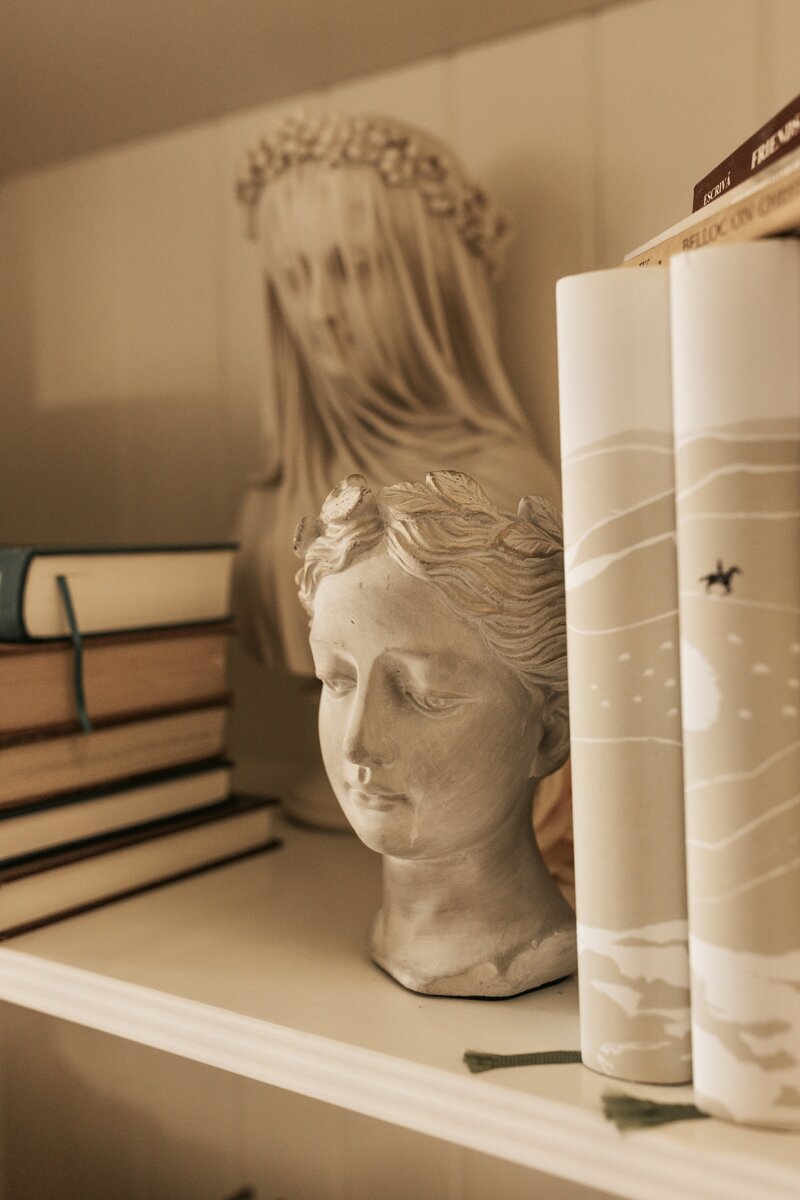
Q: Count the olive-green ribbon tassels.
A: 2